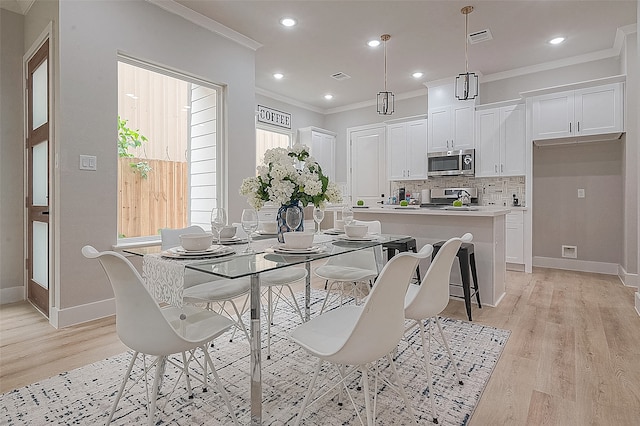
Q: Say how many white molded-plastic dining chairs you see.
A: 6